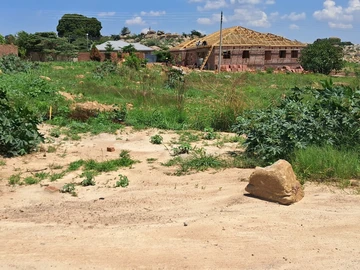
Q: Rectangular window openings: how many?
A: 5